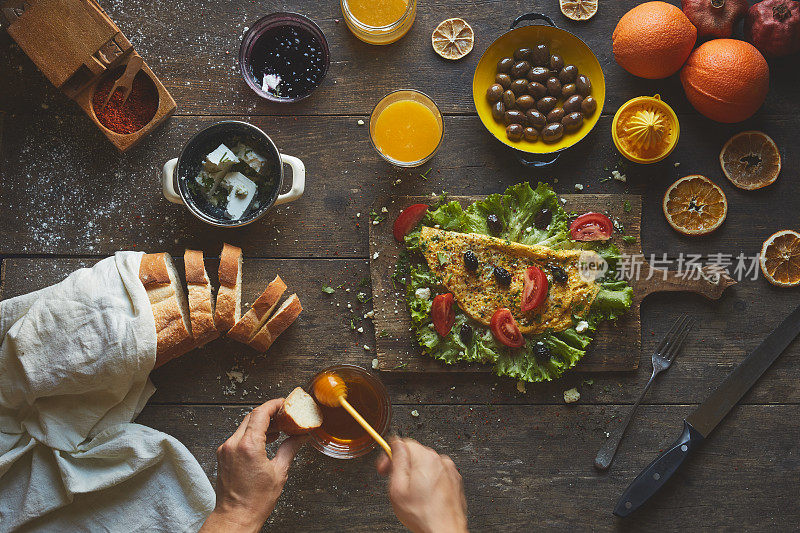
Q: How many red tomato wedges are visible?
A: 5